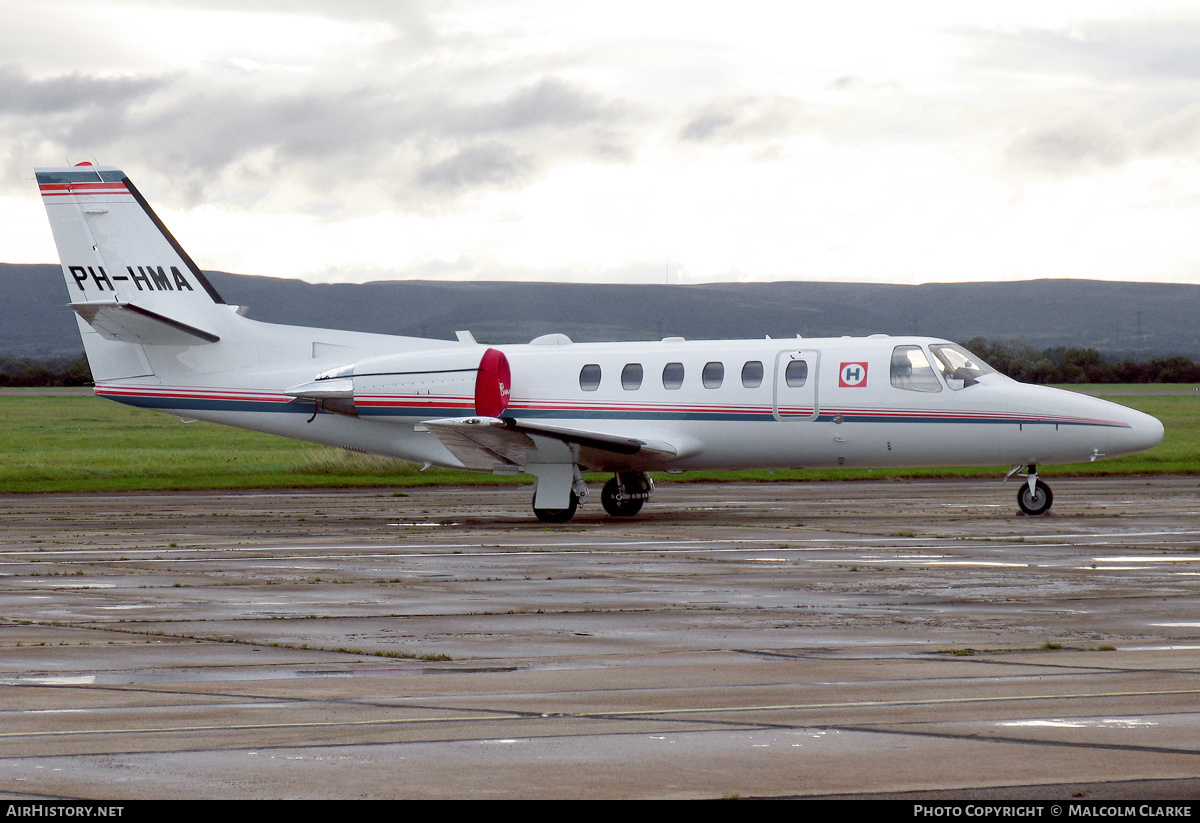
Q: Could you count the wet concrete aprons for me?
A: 1